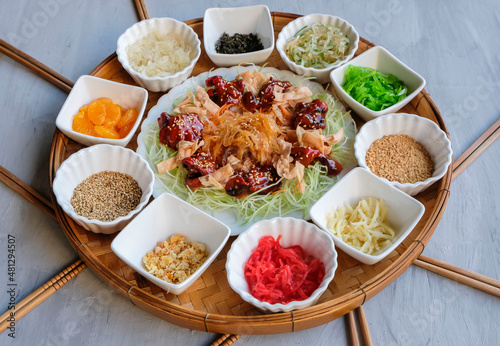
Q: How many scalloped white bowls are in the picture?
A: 5